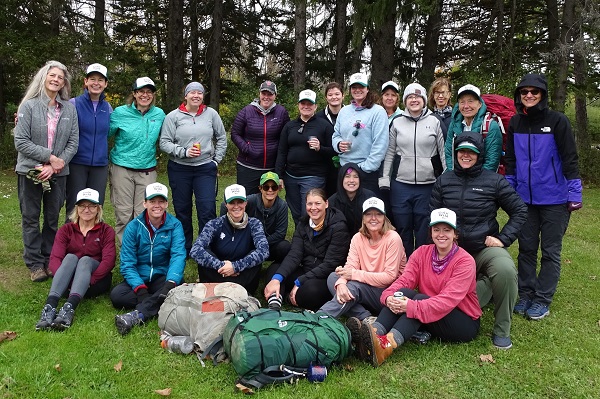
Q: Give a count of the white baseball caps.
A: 12